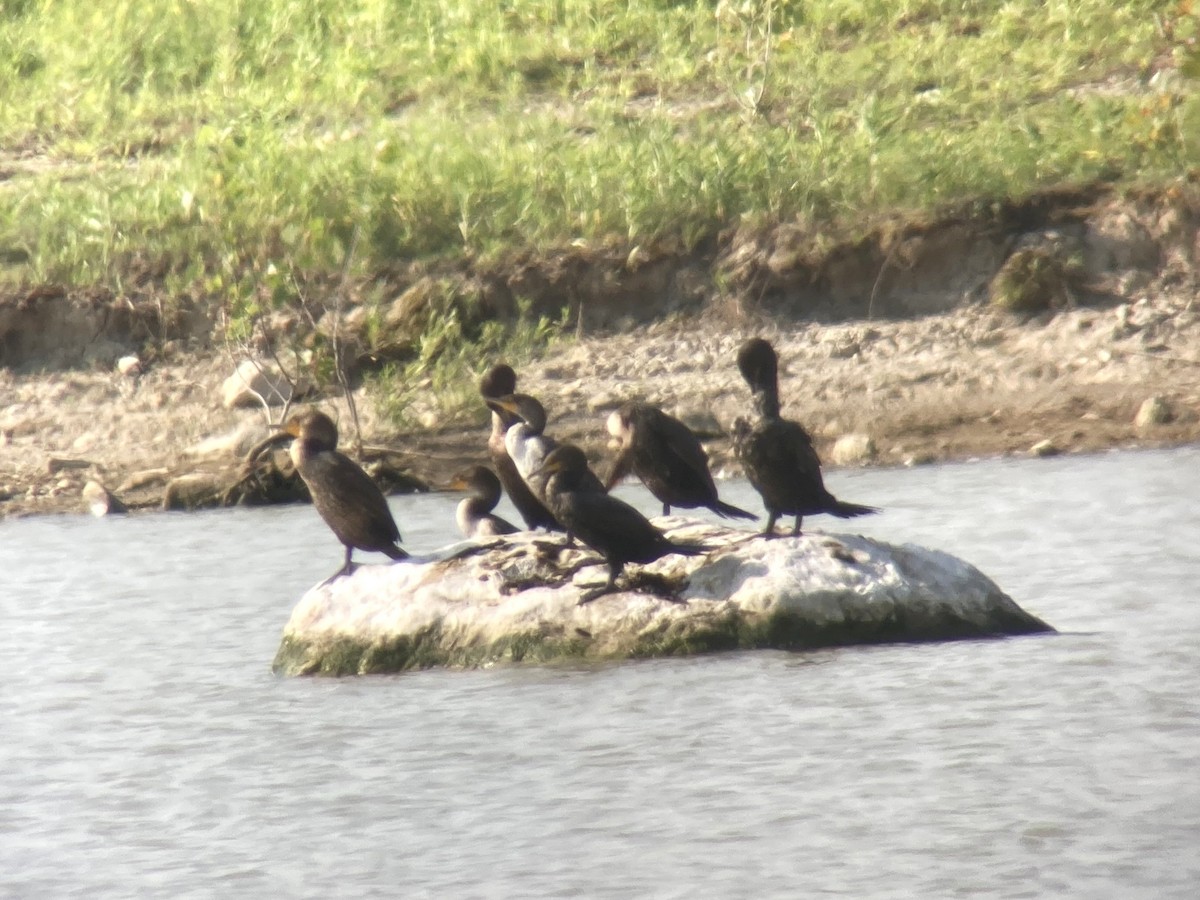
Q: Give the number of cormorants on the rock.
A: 7